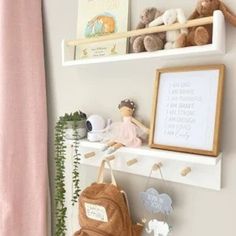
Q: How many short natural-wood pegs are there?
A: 5